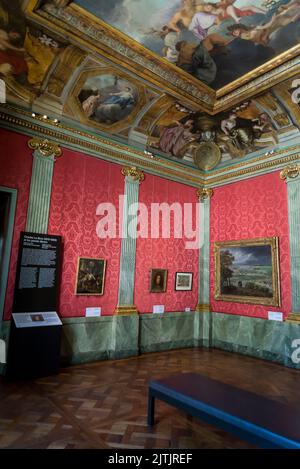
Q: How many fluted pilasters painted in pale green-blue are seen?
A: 4